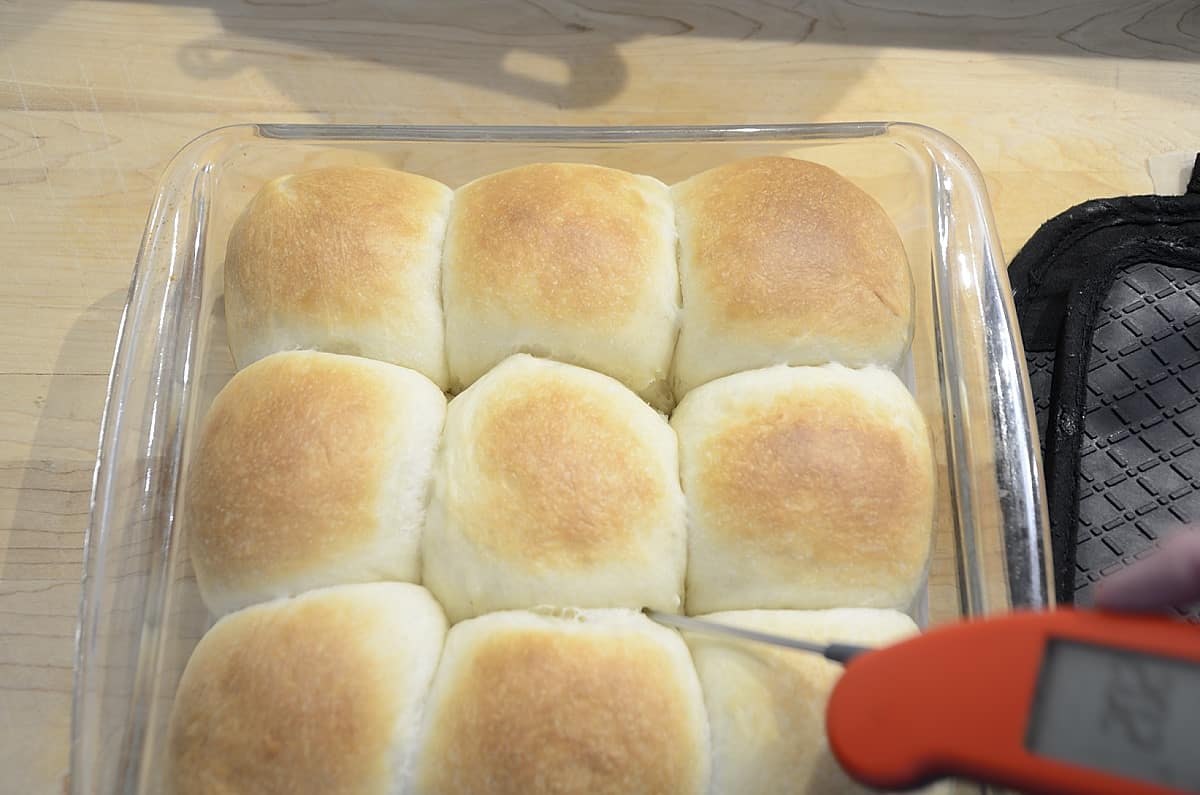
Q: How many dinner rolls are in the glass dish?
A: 9